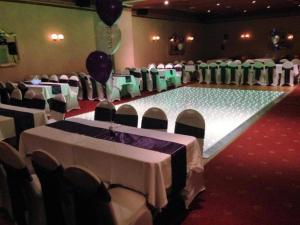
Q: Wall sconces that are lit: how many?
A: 5